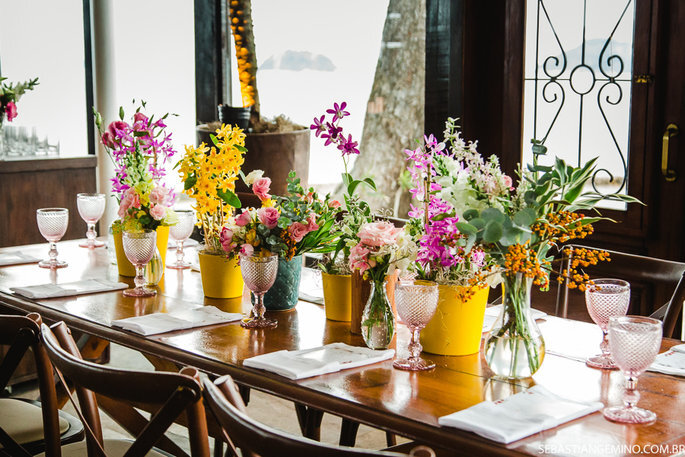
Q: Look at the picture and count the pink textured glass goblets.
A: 8